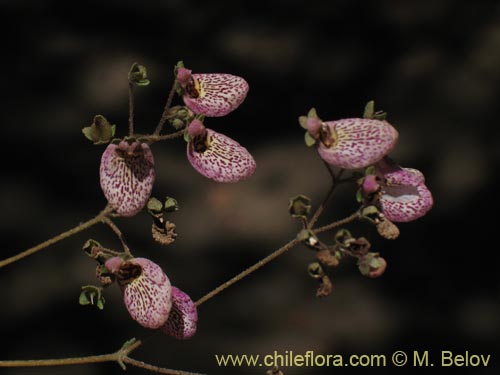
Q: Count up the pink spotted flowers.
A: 7